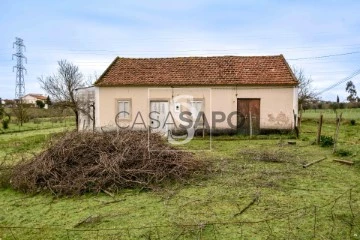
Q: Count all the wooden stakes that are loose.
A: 2